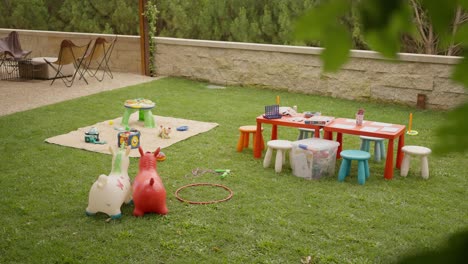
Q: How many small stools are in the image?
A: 6